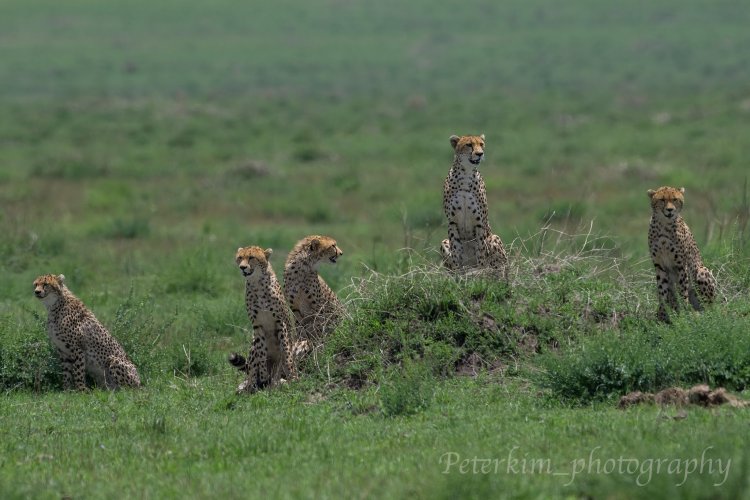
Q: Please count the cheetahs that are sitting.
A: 5